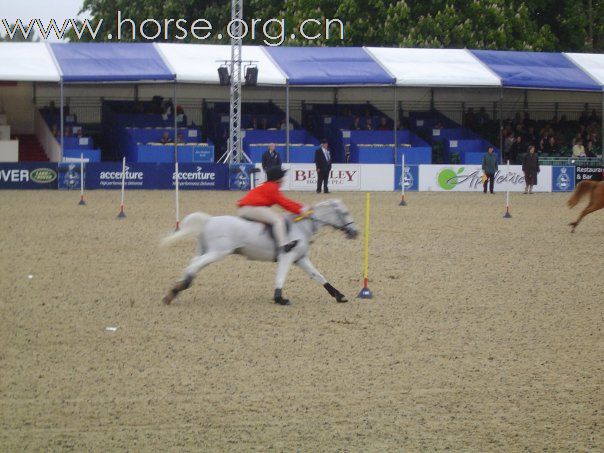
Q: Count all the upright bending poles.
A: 6